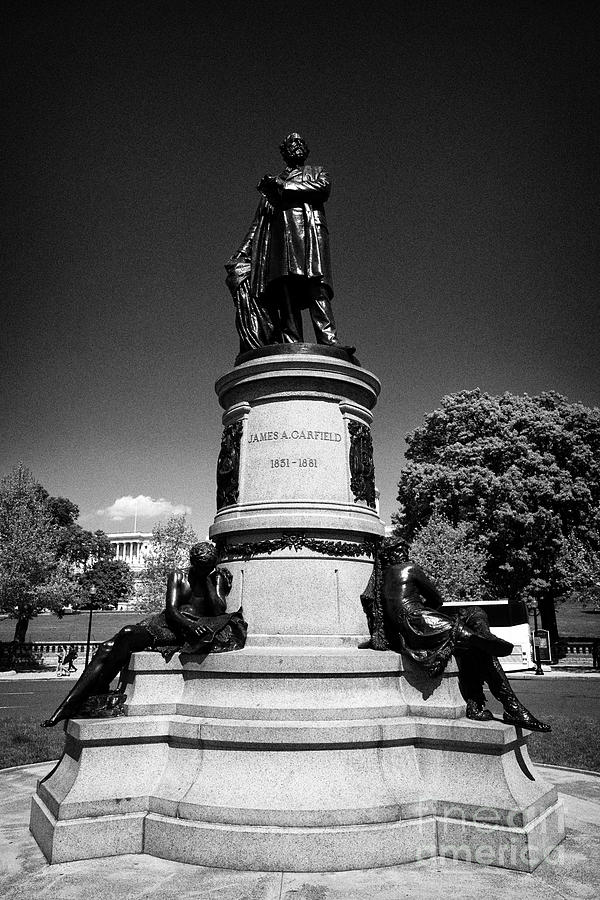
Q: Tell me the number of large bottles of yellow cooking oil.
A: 0